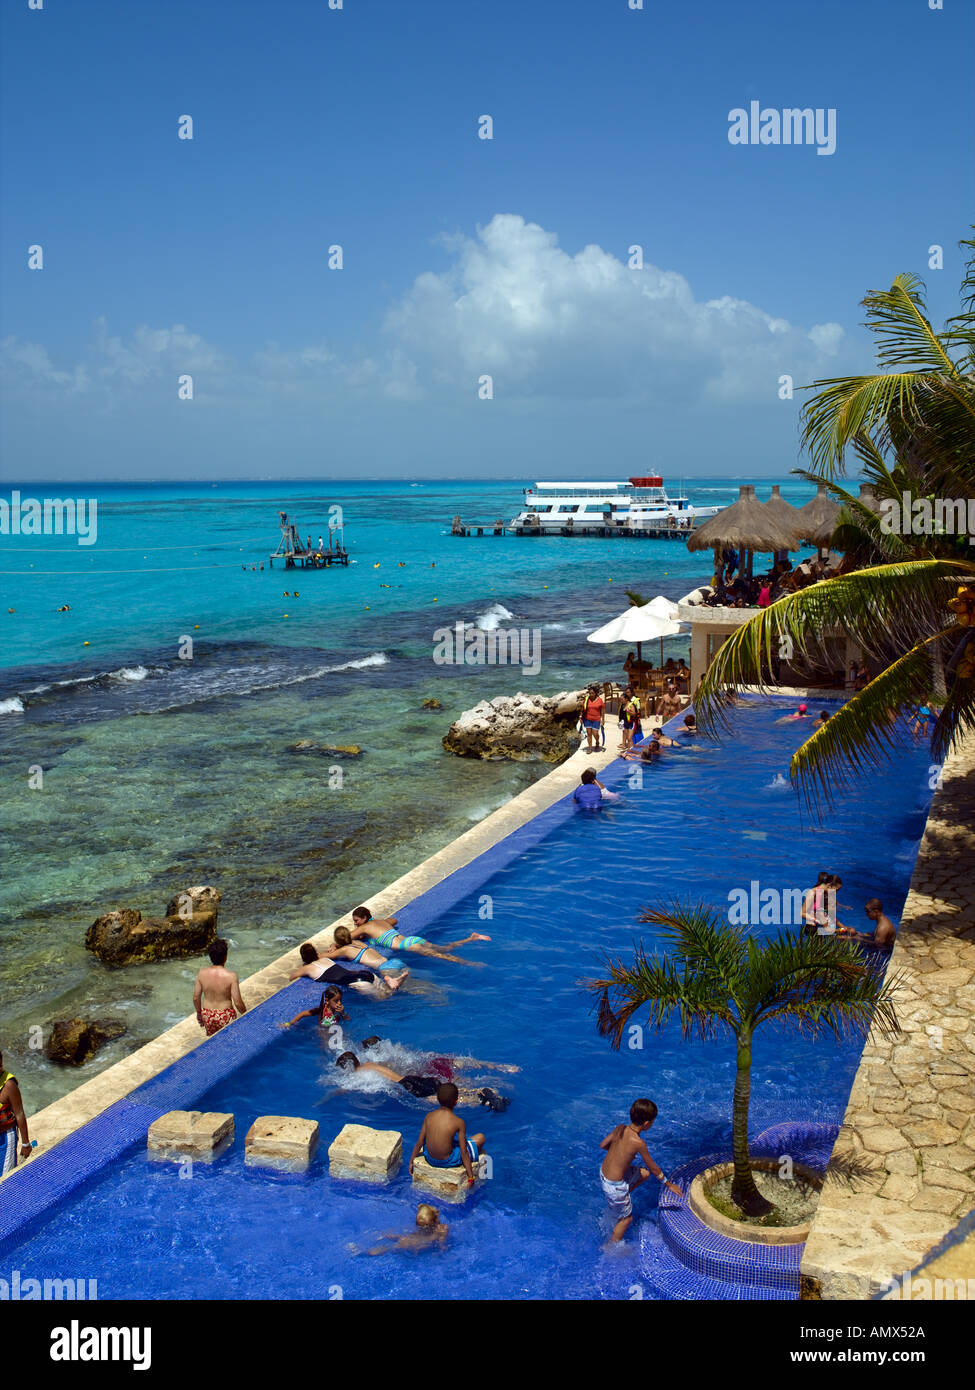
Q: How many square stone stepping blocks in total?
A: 4